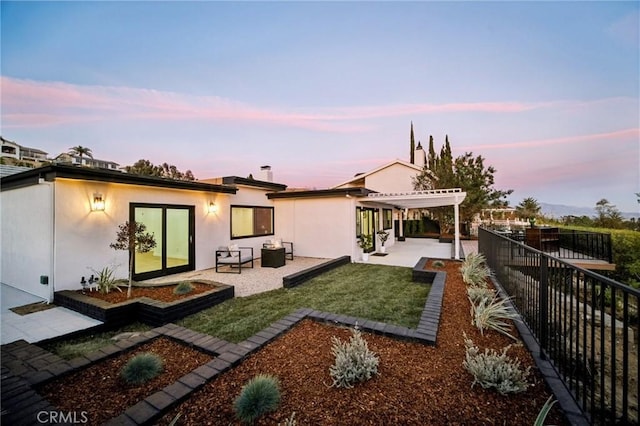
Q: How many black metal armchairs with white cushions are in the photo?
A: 2